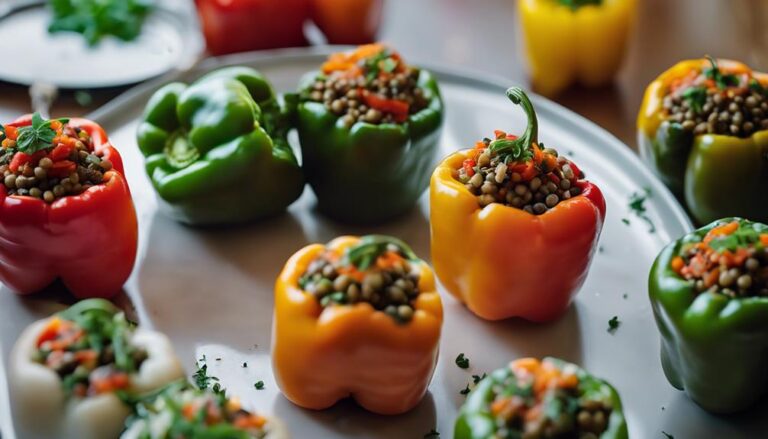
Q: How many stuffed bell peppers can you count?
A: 9